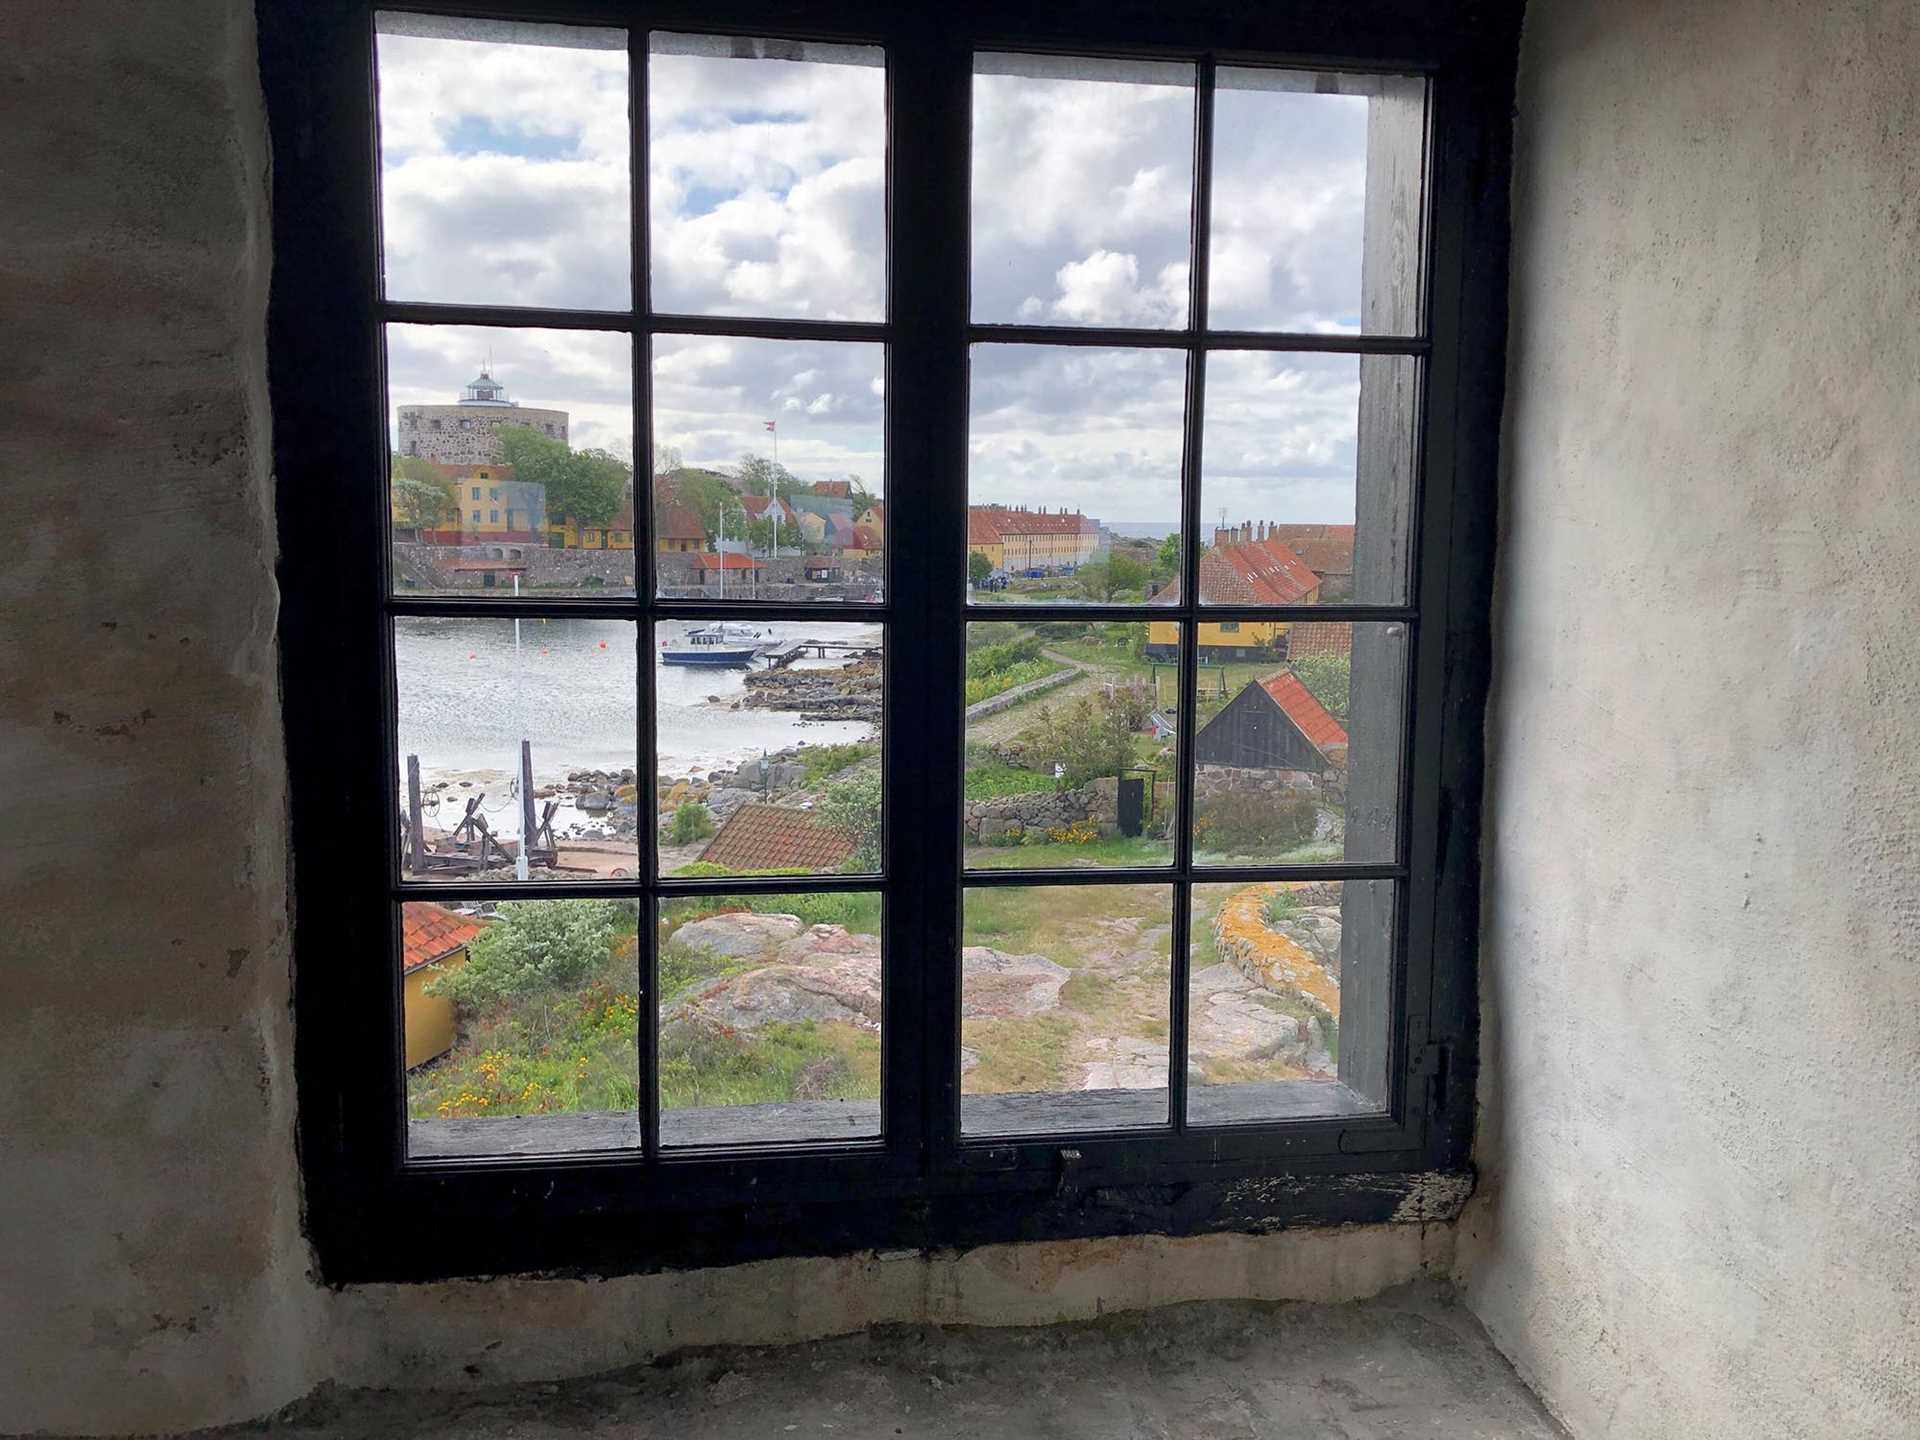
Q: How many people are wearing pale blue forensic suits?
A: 0